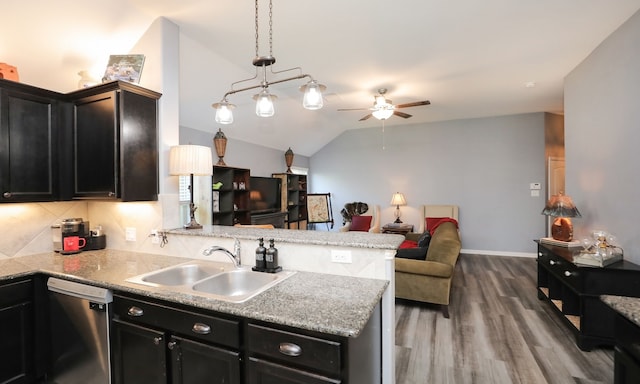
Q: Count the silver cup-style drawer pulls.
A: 3